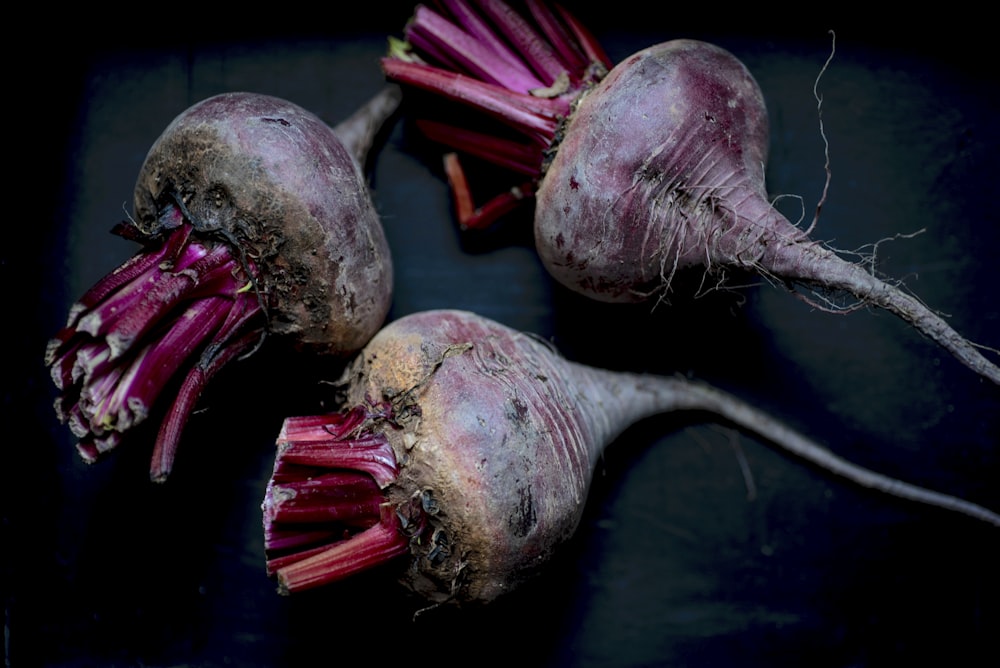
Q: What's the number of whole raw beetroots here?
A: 3